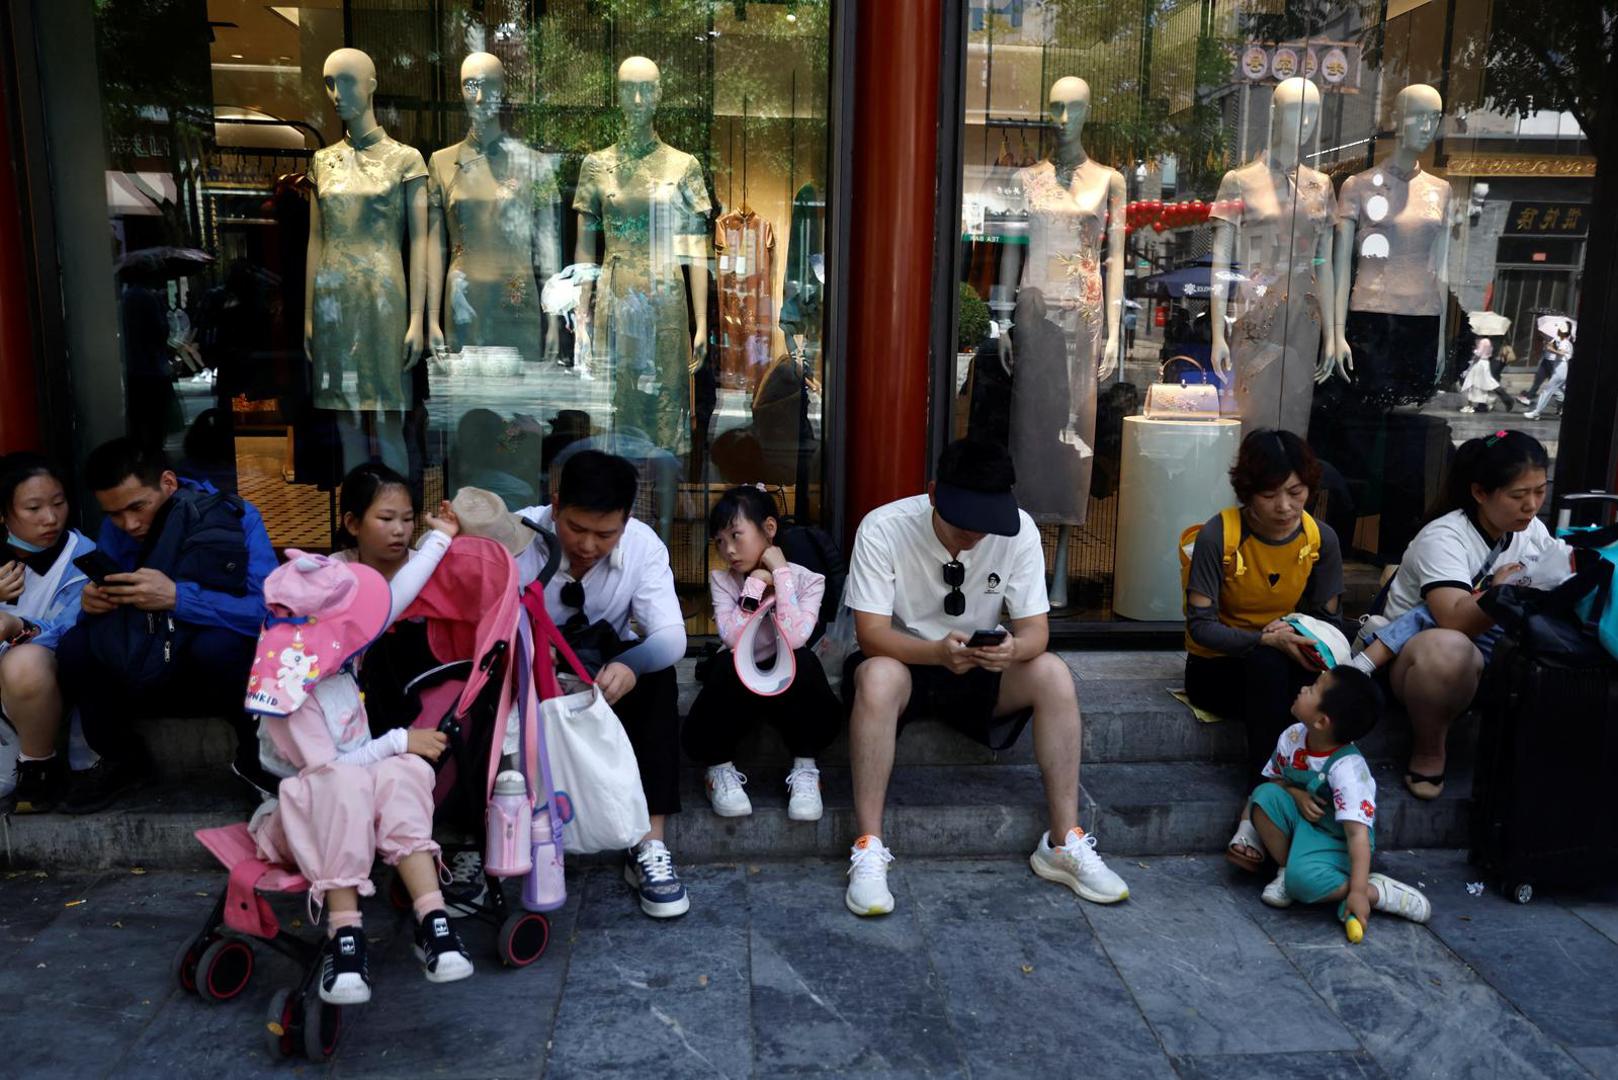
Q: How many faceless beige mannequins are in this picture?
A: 6